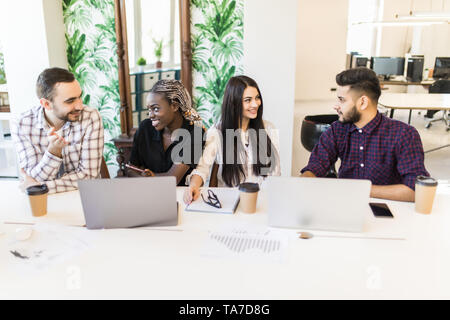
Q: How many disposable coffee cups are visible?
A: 3